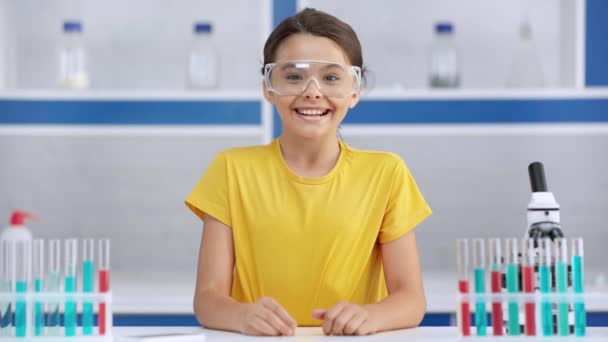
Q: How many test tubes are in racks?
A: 15